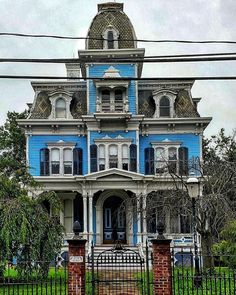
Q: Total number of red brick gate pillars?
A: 2